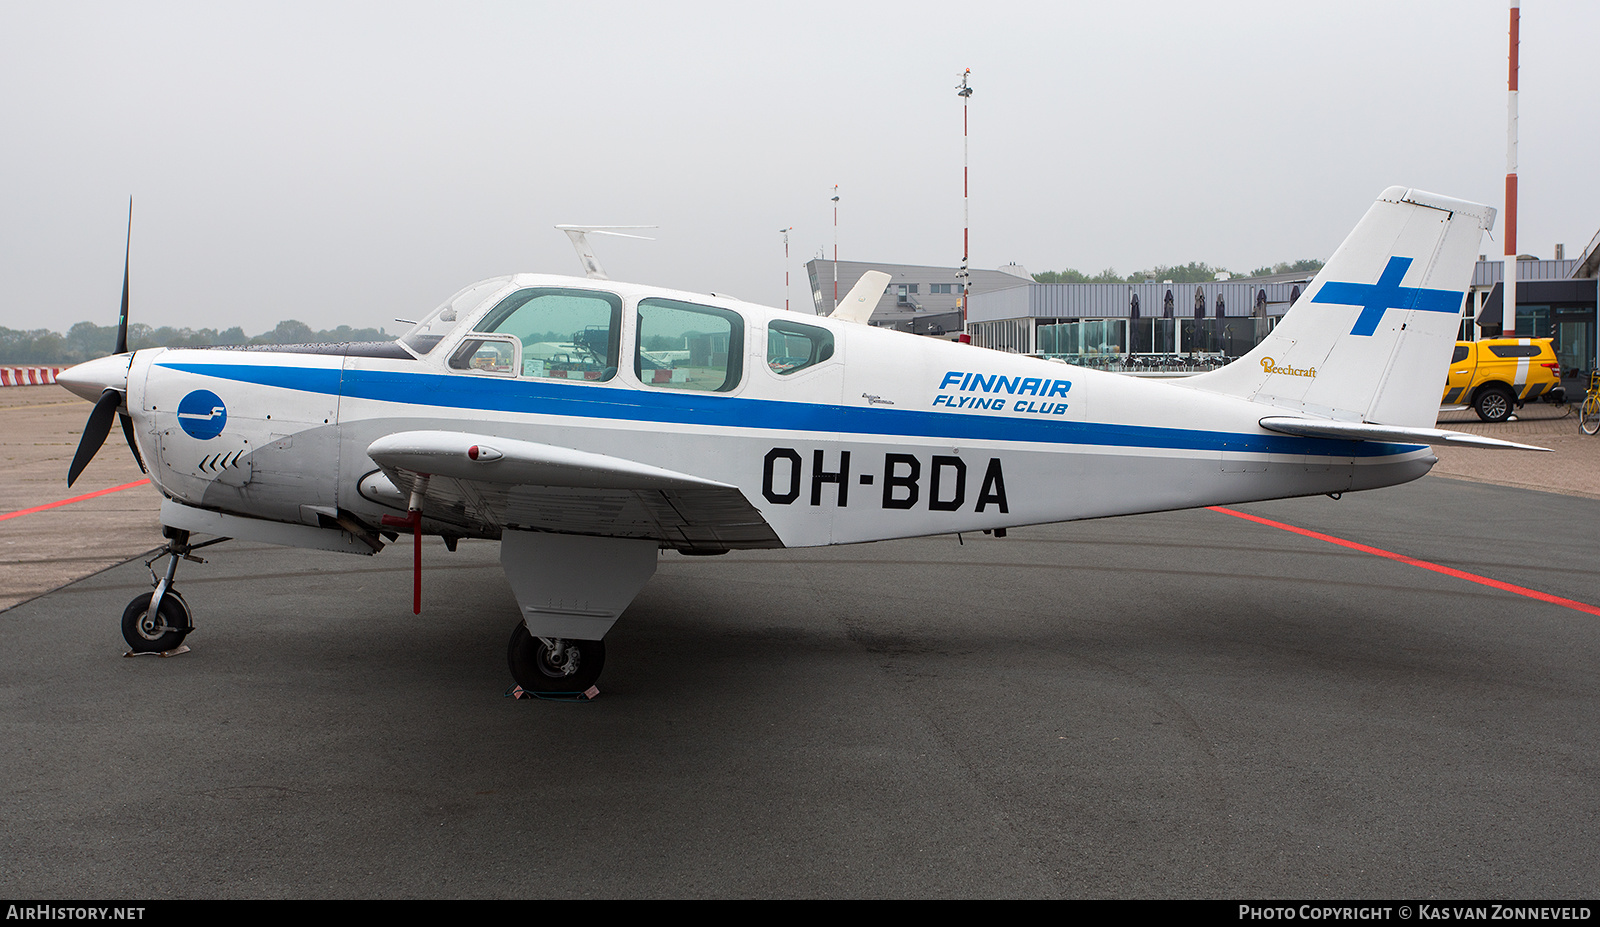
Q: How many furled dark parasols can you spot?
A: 6